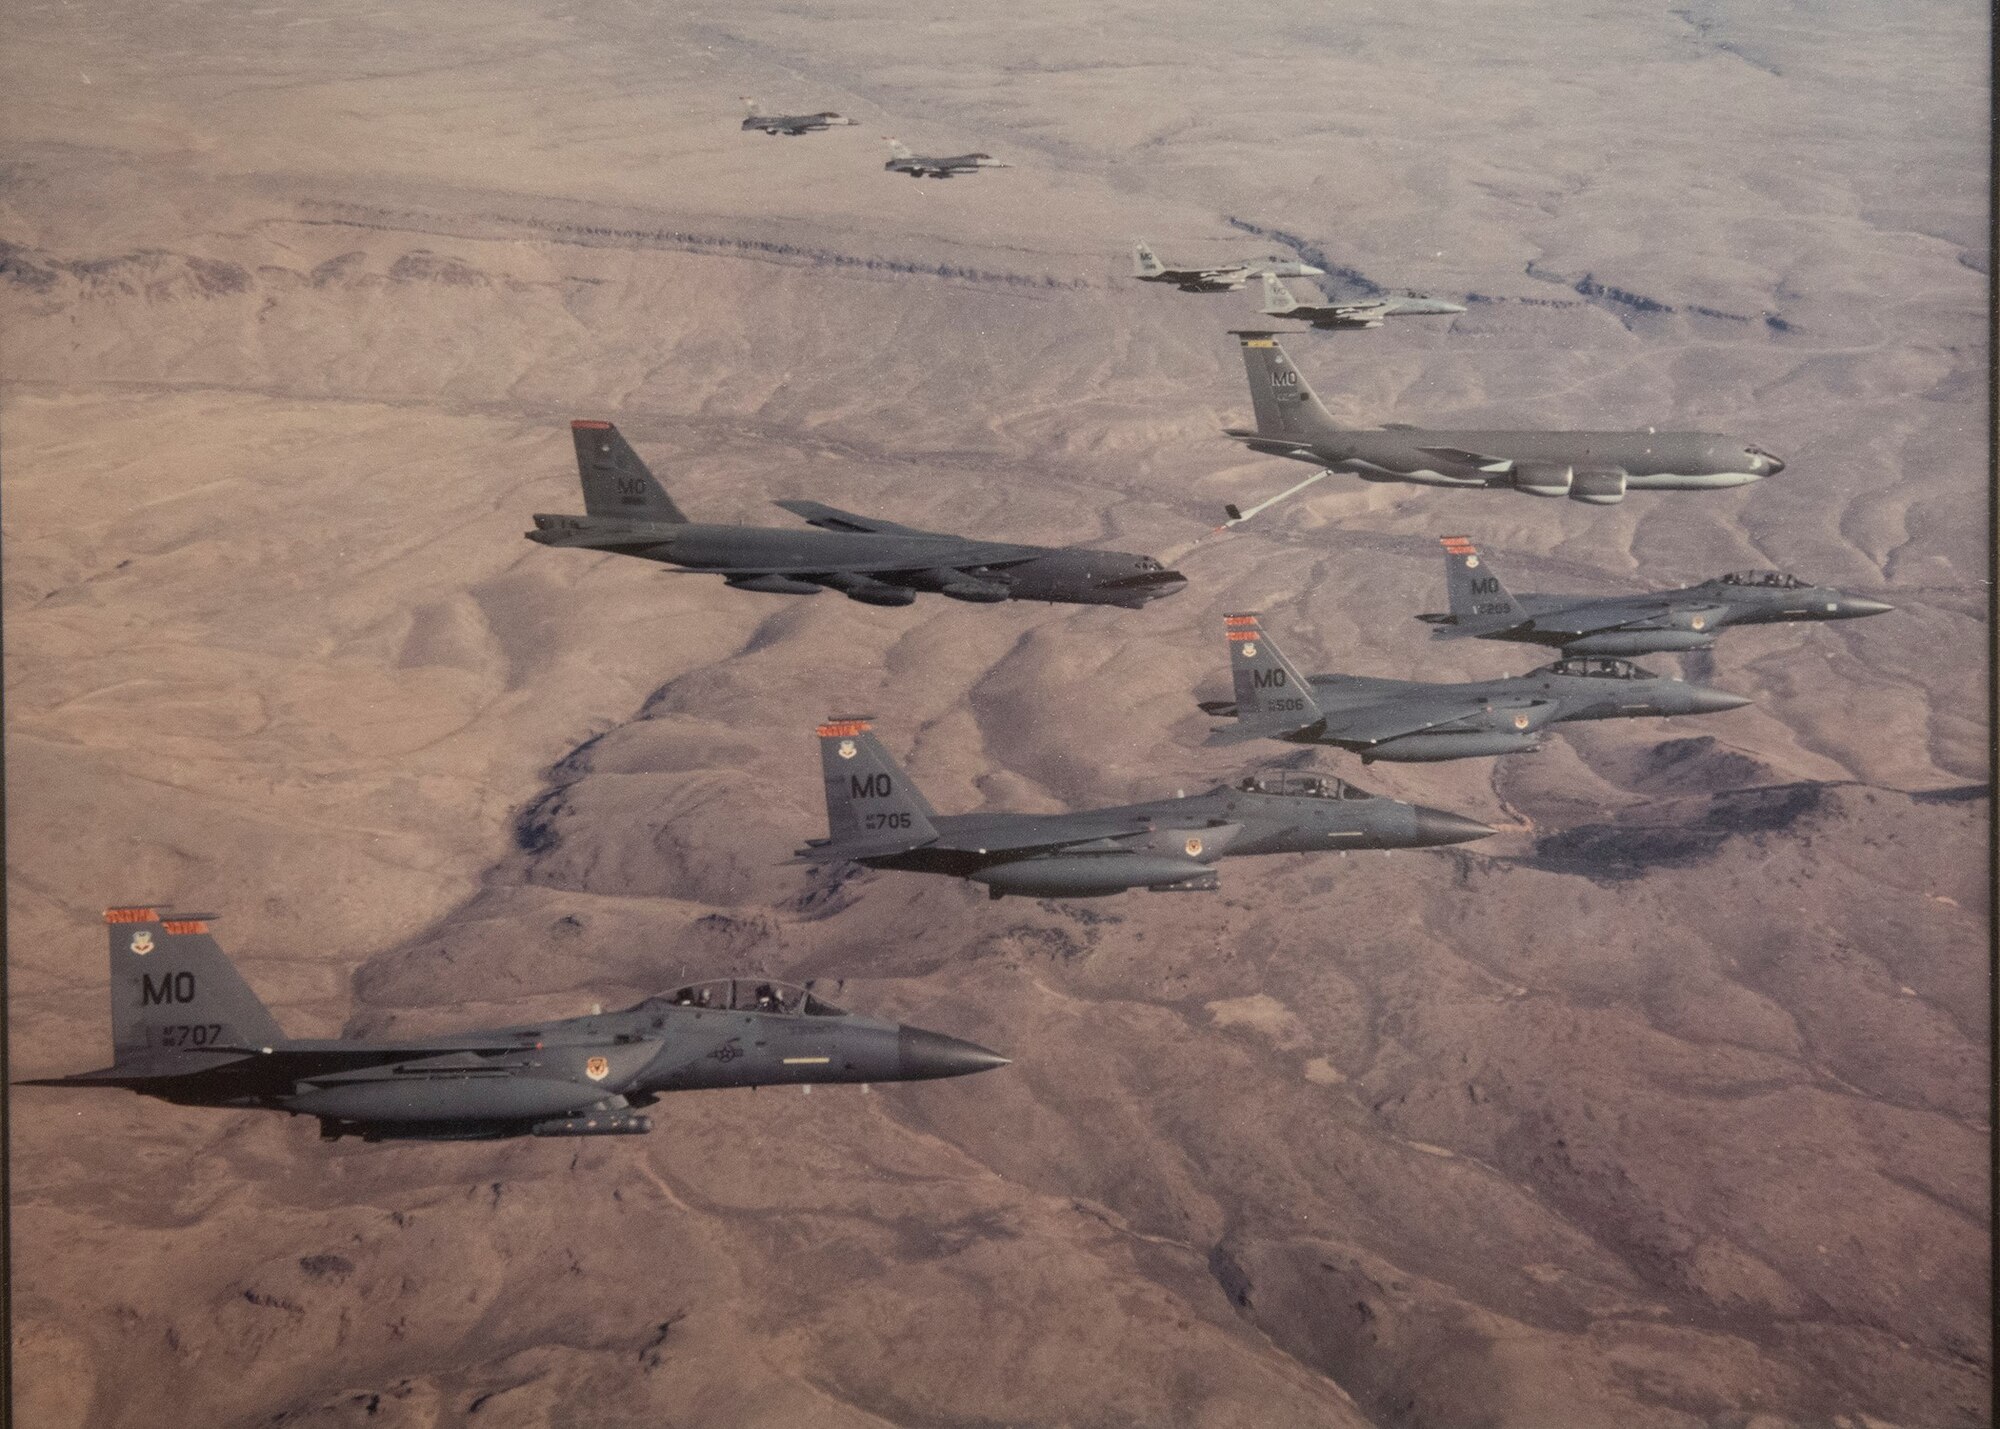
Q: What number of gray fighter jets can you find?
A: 8